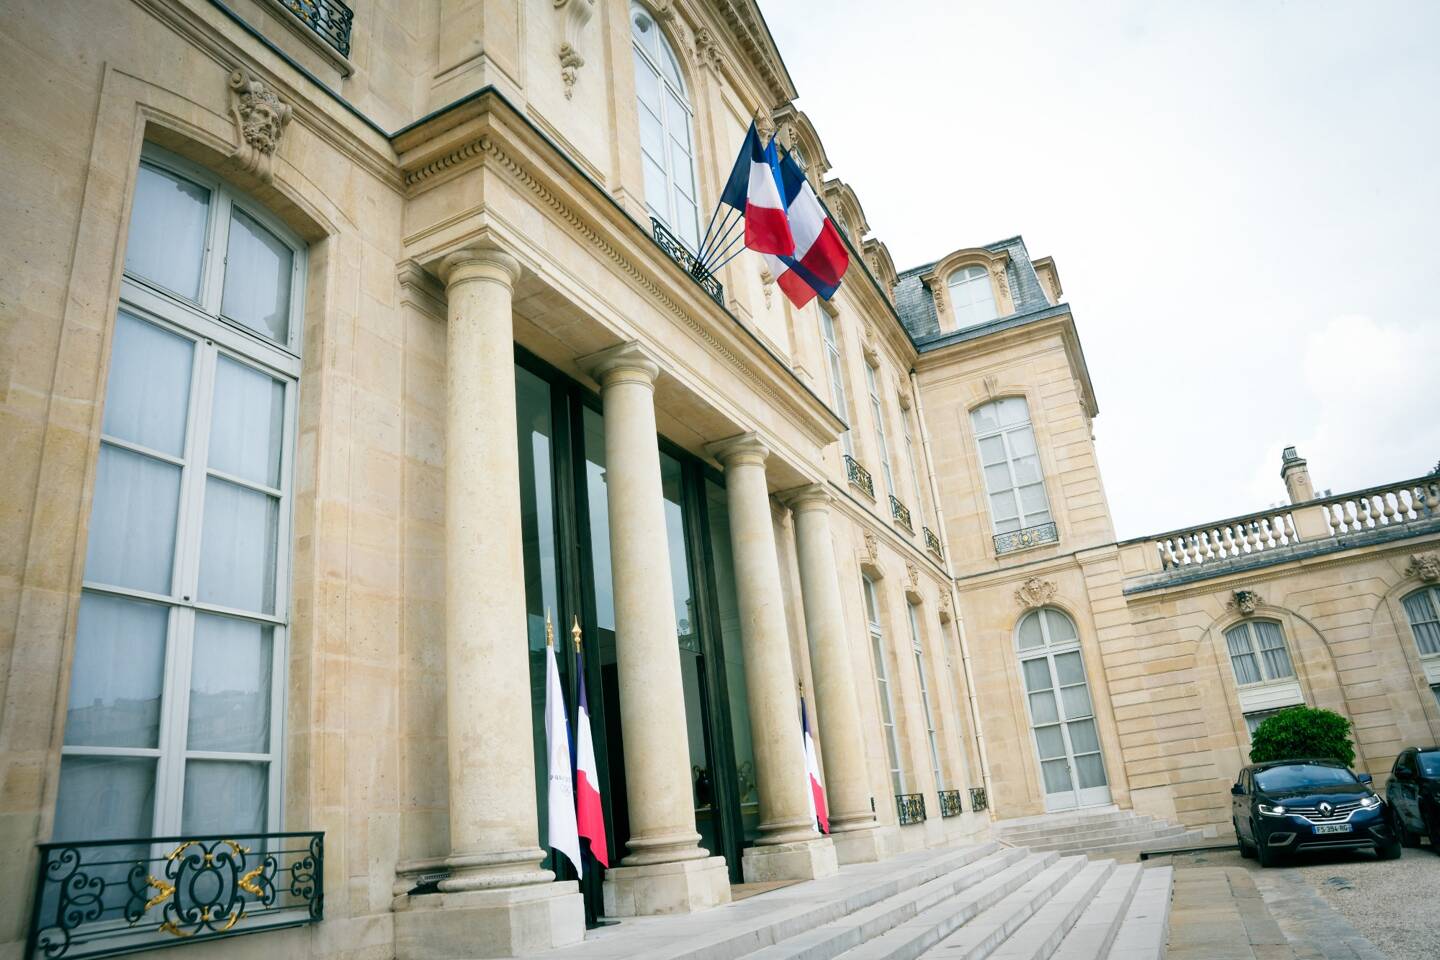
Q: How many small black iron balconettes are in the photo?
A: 10